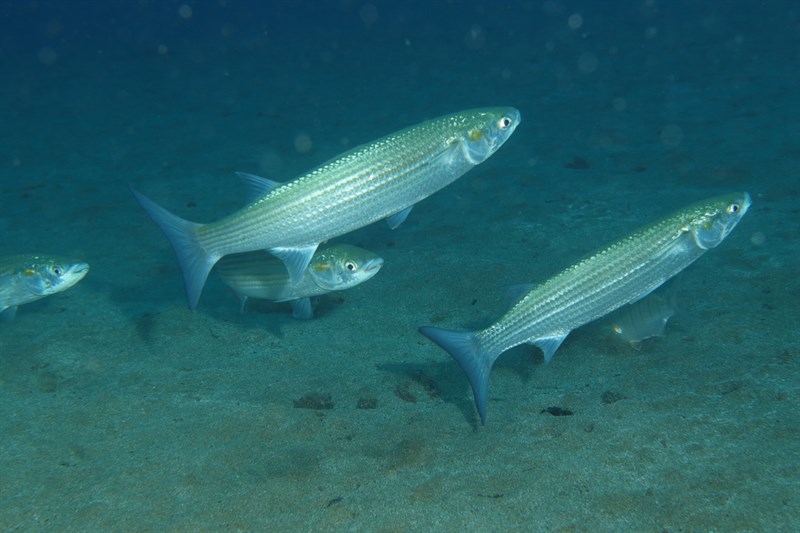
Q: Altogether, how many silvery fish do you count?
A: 4